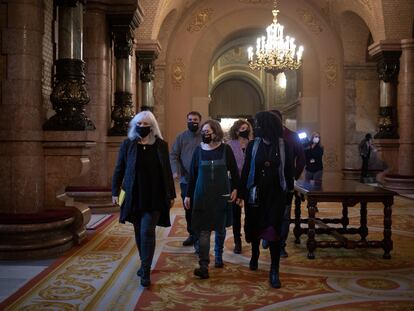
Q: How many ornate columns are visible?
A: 4